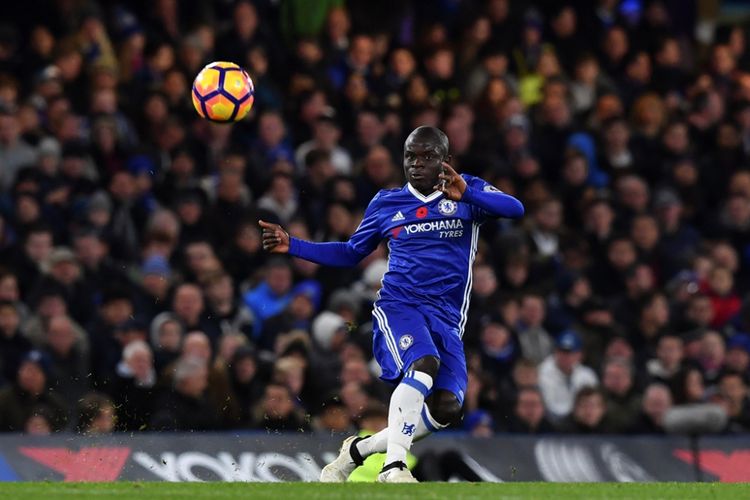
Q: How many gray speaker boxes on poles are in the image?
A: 1